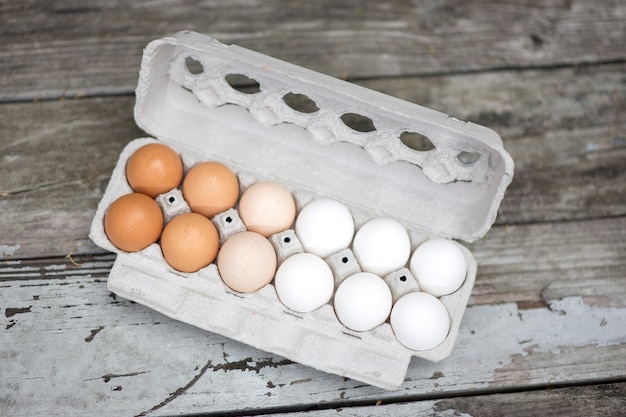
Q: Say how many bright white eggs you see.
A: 6